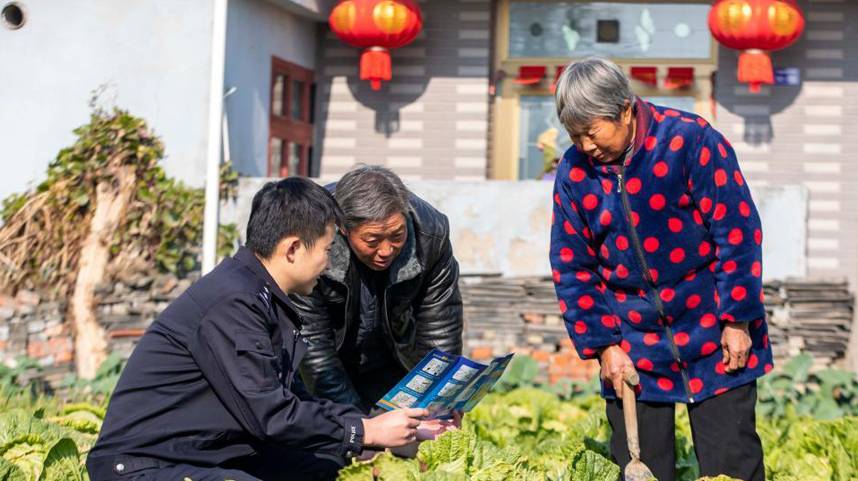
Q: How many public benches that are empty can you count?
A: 0